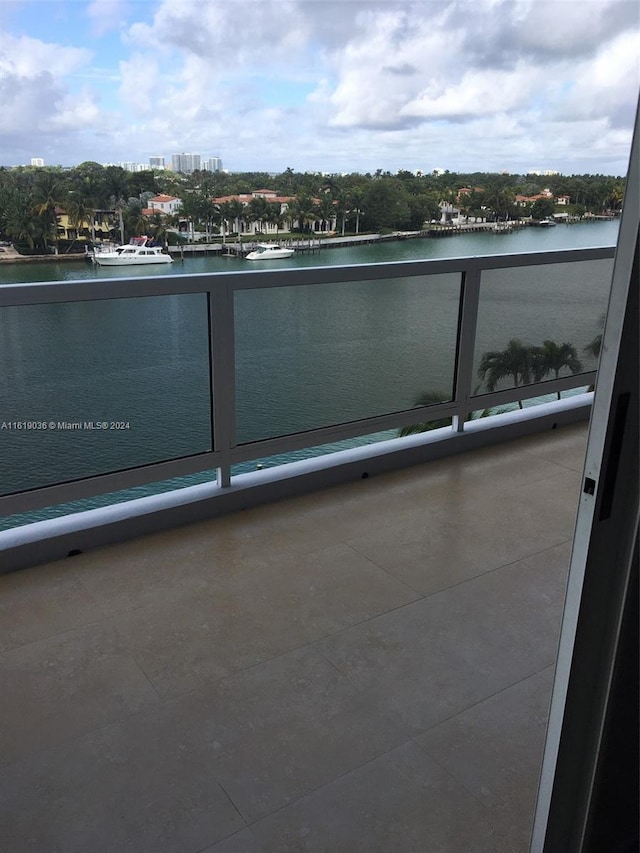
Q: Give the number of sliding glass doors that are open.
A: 1